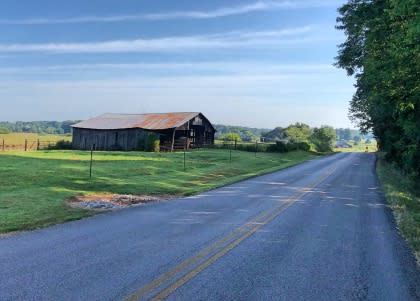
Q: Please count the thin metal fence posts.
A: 4